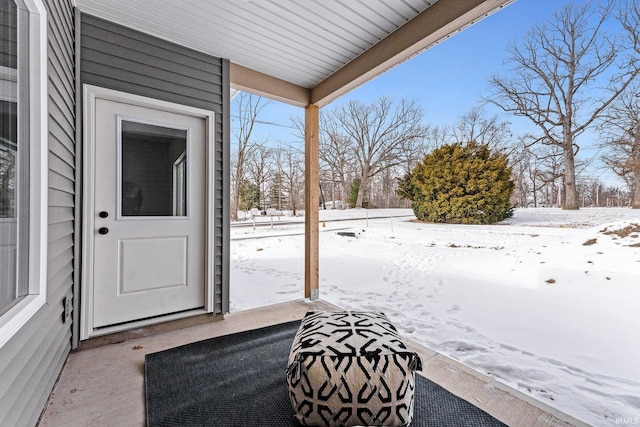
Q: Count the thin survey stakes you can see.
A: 2